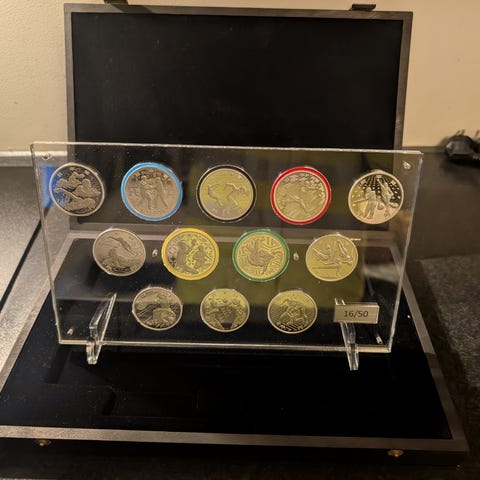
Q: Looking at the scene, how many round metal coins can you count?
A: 12